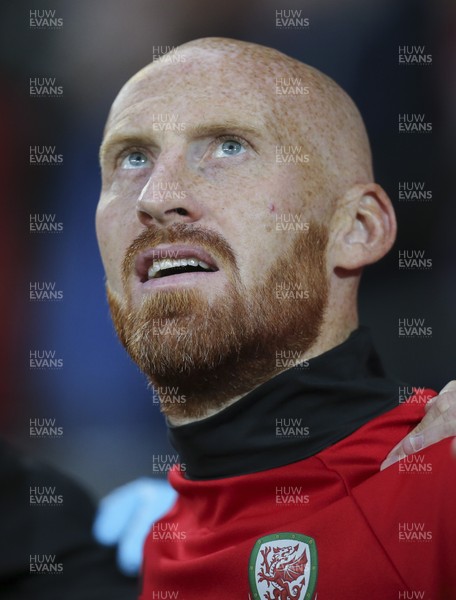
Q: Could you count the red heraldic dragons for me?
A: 1